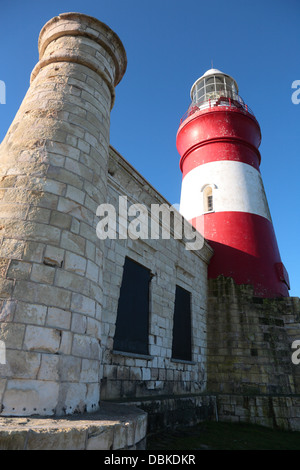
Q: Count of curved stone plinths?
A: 1